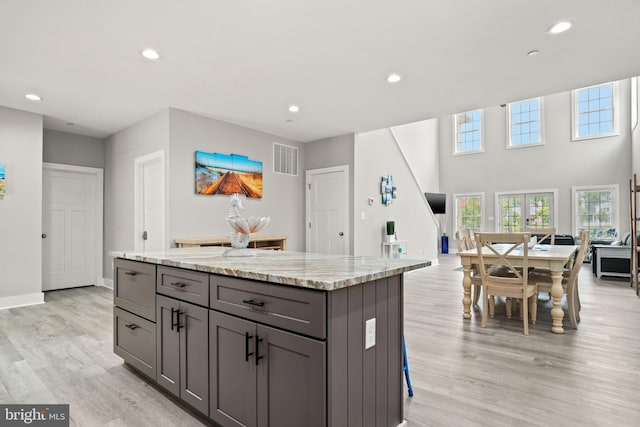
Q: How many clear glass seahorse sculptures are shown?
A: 1